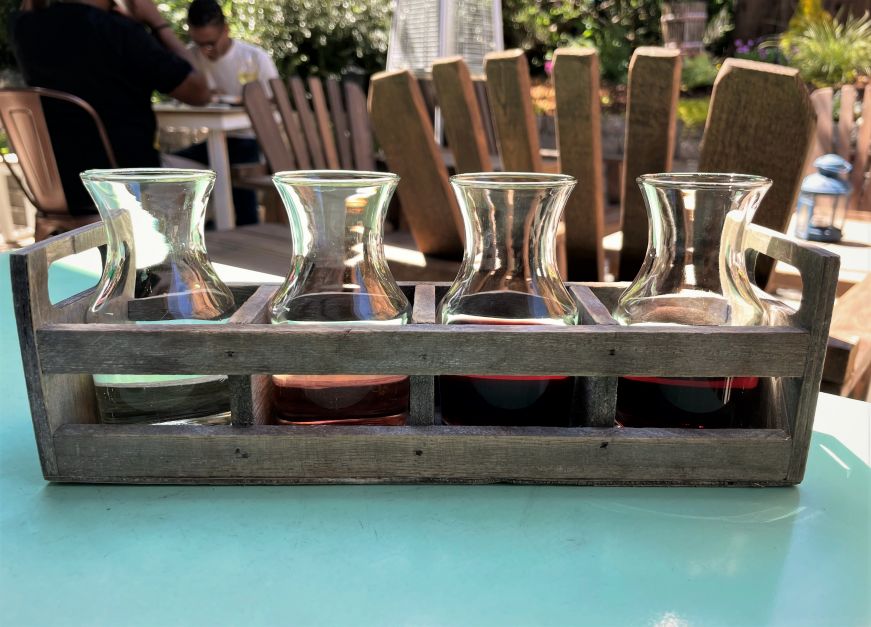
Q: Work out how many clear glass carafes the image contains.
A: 4